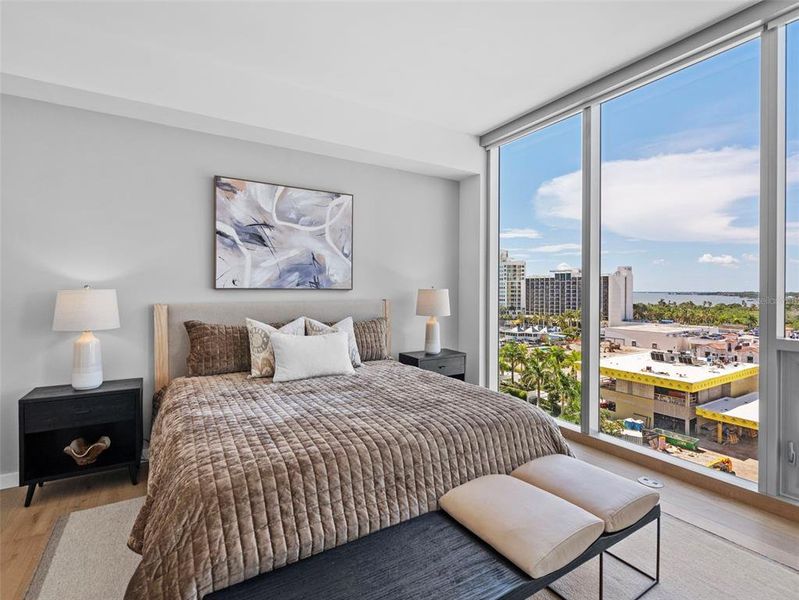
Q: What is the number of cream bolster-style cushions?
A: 2